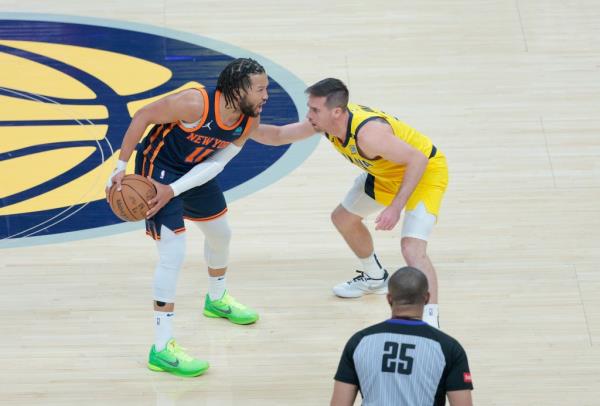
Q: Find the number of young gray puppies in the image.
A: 0